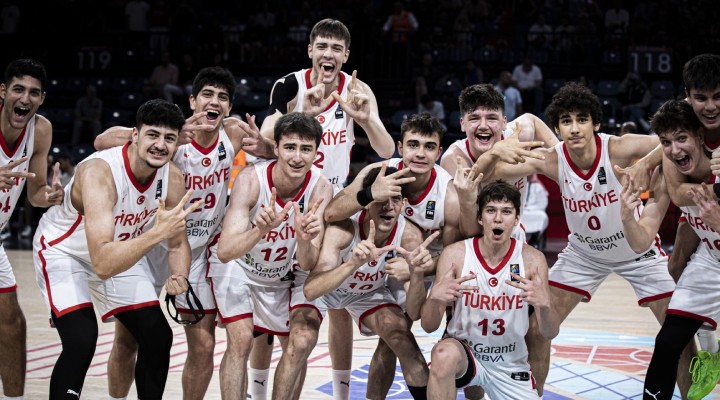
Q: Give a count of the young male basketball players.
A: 12